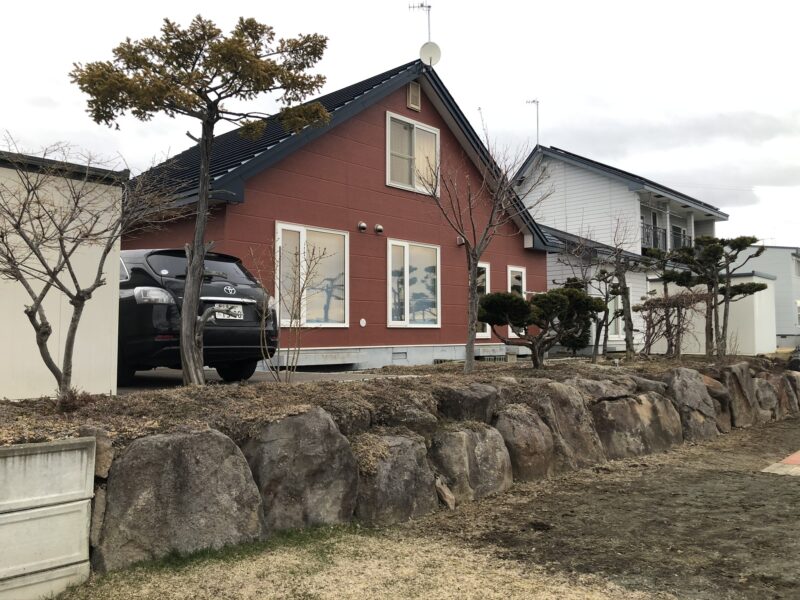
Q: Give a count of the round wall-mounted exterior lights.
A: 2